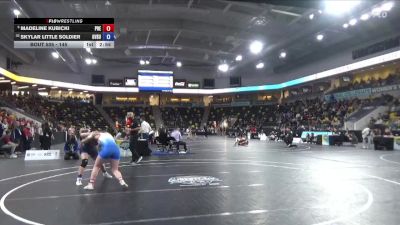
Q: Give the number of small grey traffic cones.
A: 0